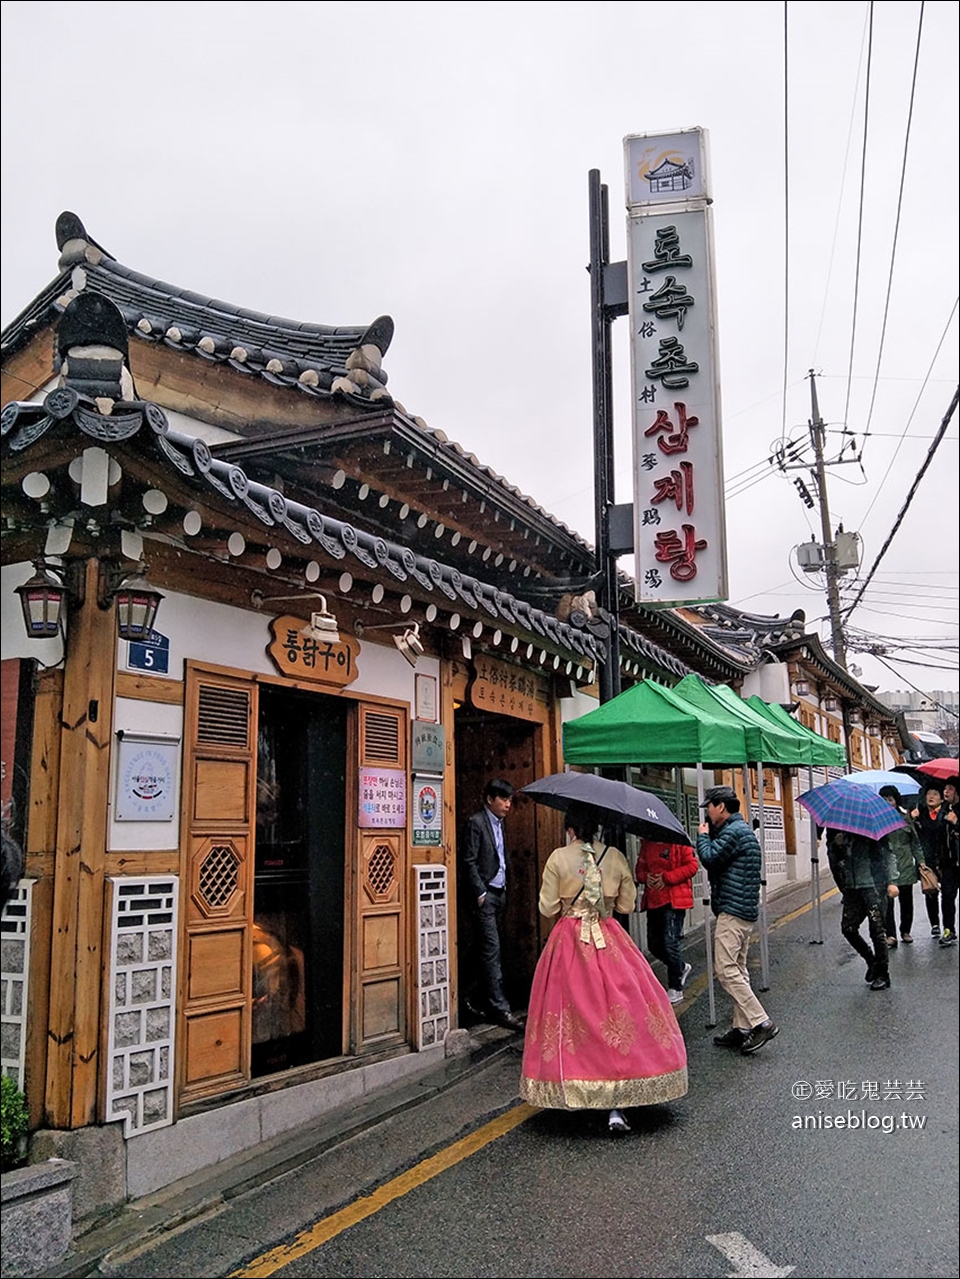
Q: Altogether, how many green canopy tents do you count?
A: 3